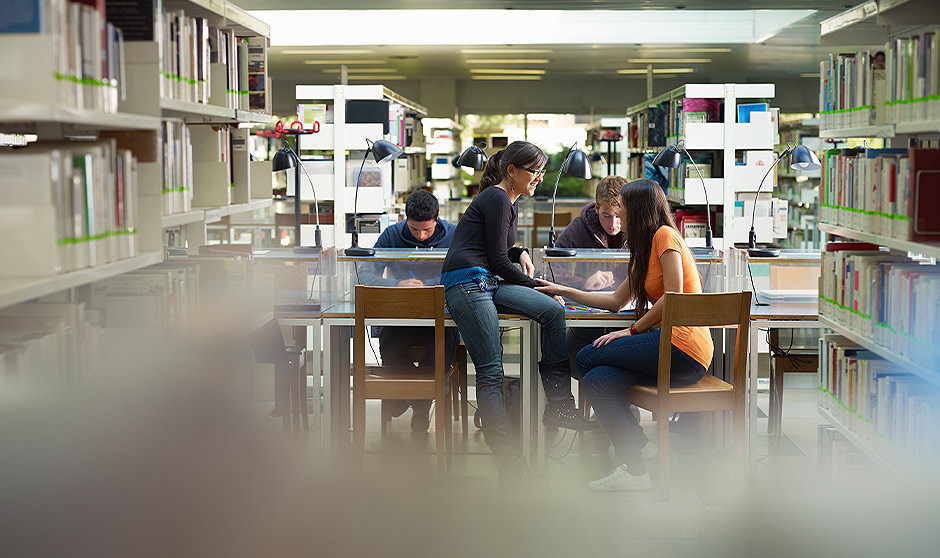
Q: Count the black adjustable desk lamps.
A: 6